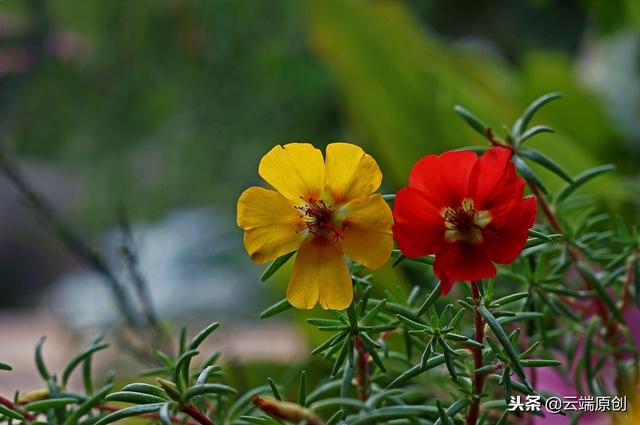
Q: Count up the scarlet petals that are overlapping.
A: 5